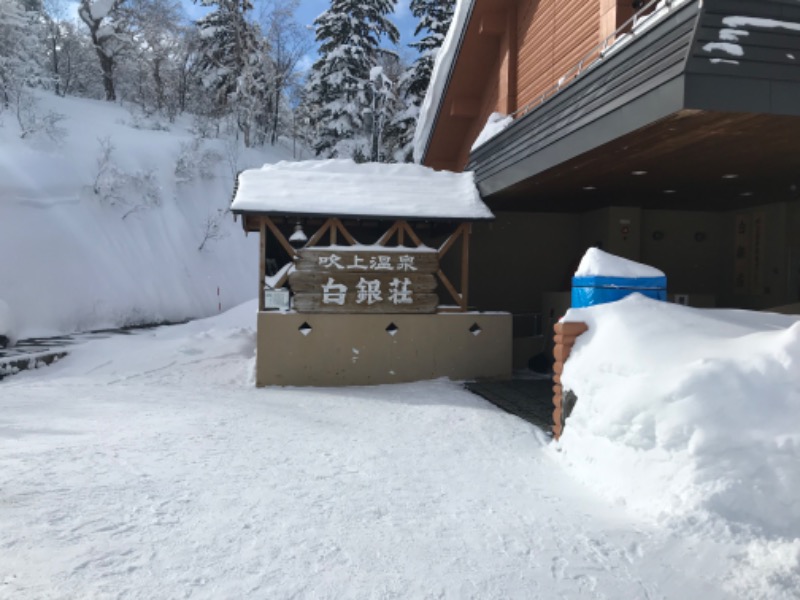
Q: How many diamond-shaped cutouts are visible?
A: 3